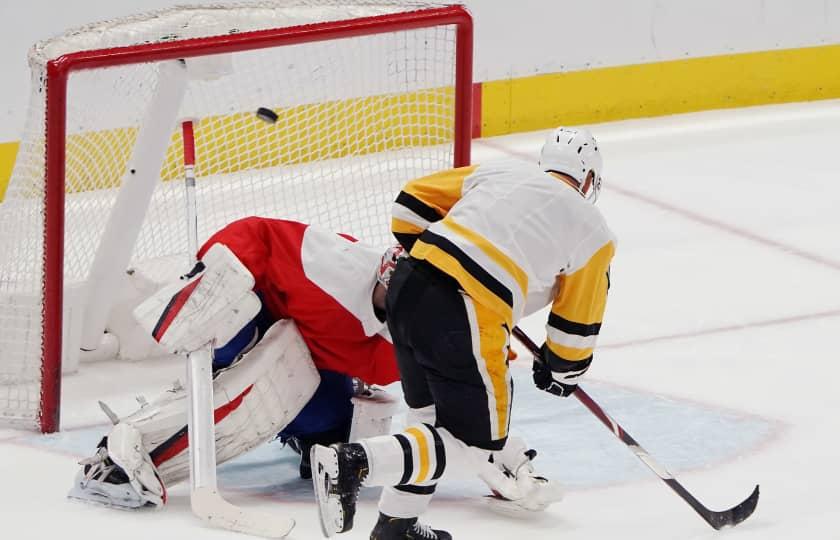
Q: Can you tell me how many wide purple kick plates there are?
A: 0